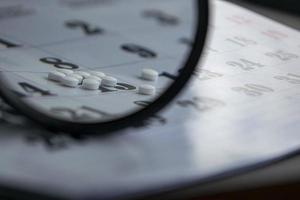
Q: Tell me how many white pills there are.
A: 11